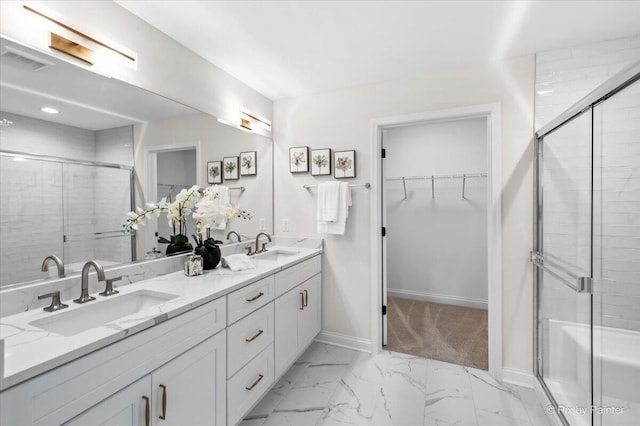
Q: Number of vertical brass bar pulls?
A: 4